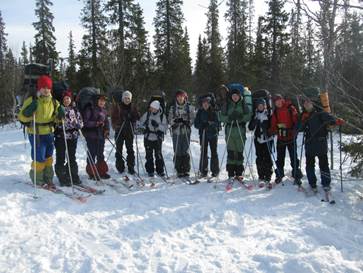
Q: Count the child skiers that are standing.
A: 11